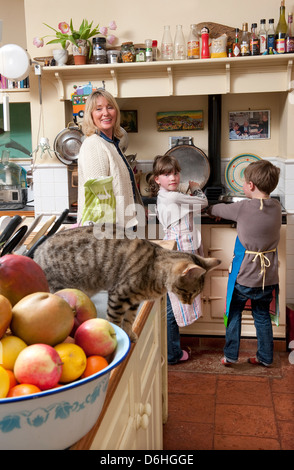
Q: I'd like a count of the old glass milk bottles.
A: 3